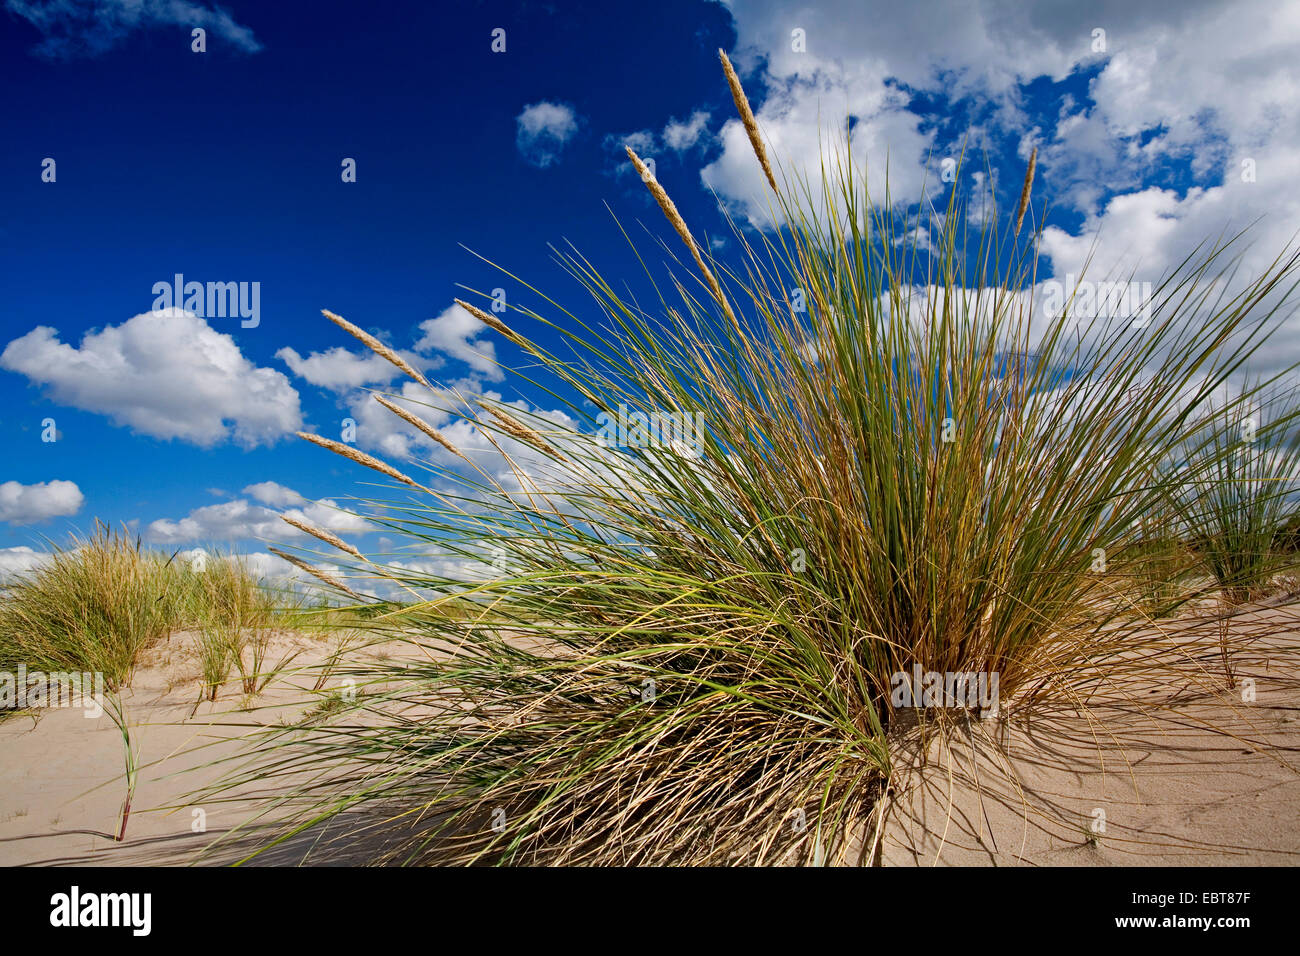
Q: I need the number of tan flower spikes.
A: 10